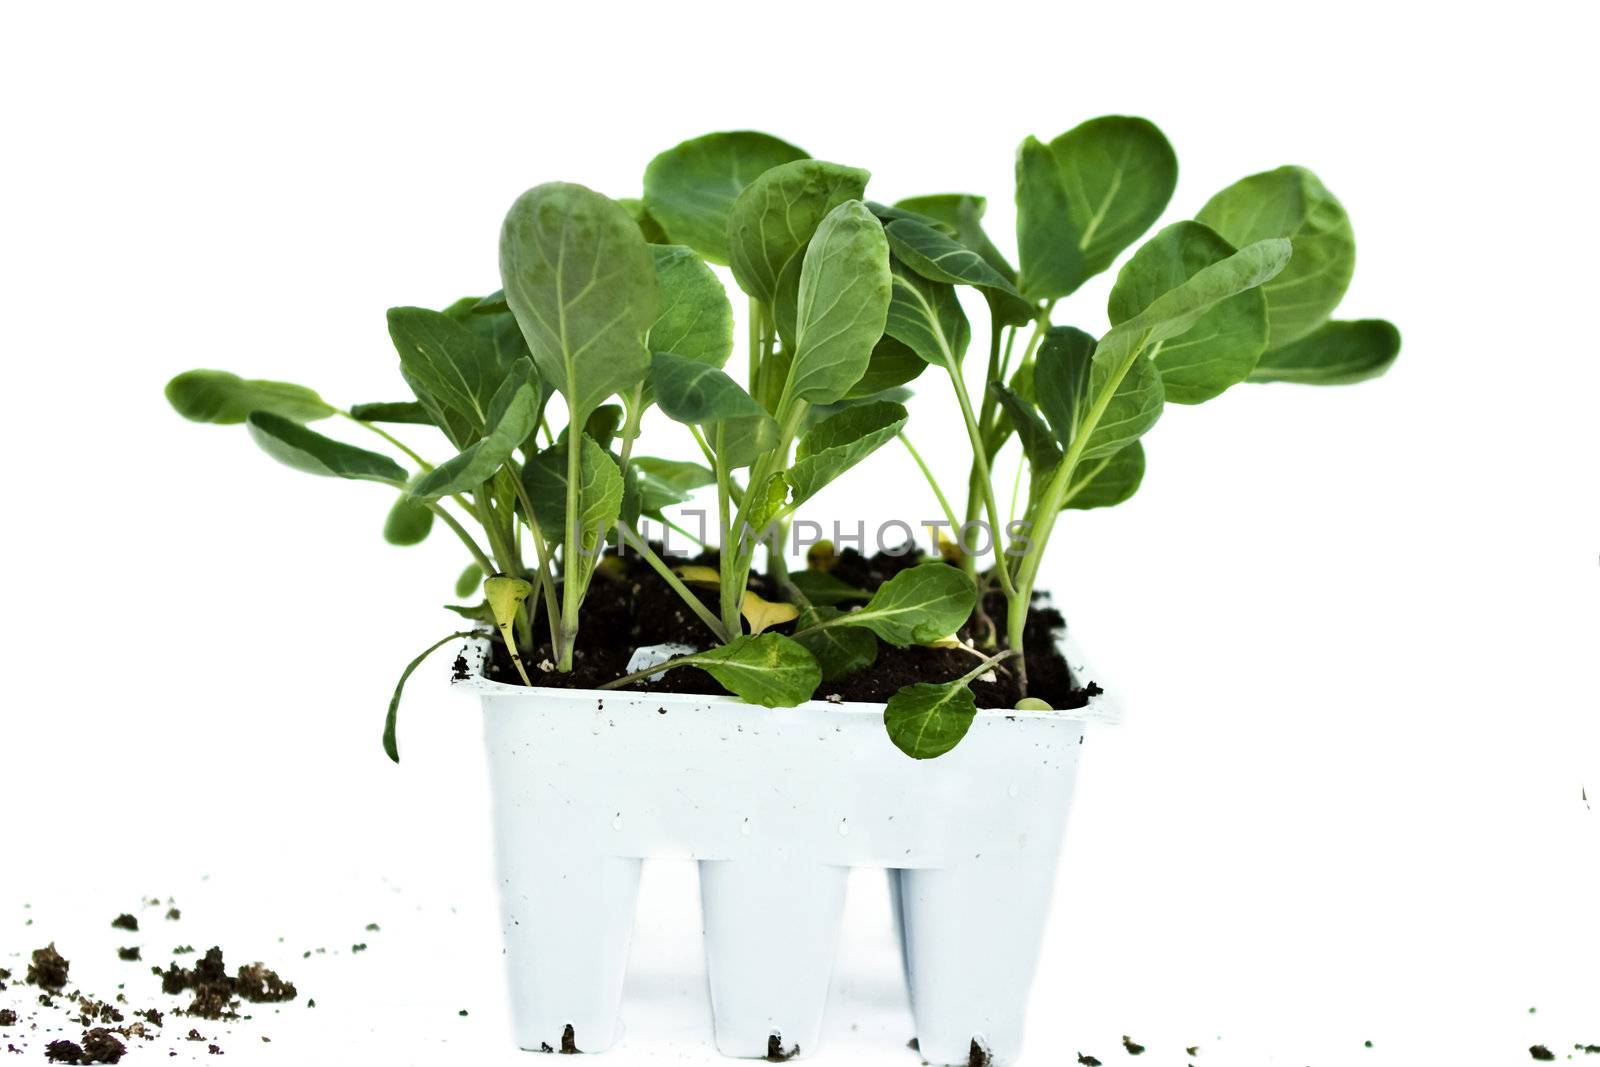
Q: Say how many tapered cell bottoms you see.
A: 3